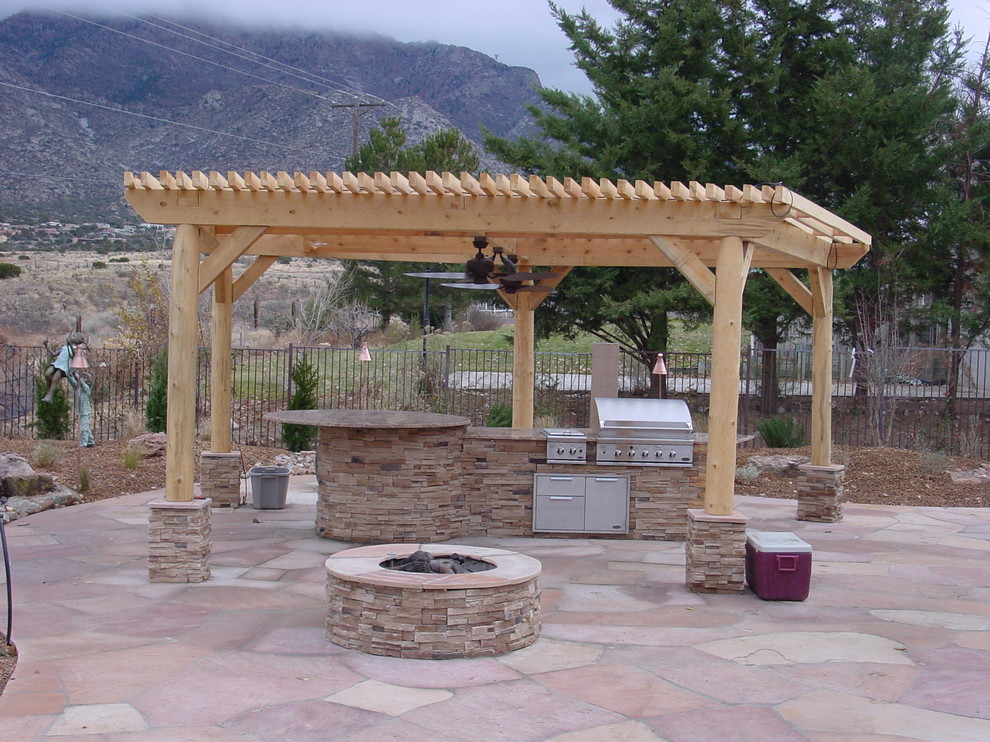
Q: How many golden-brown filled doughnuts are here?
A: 0